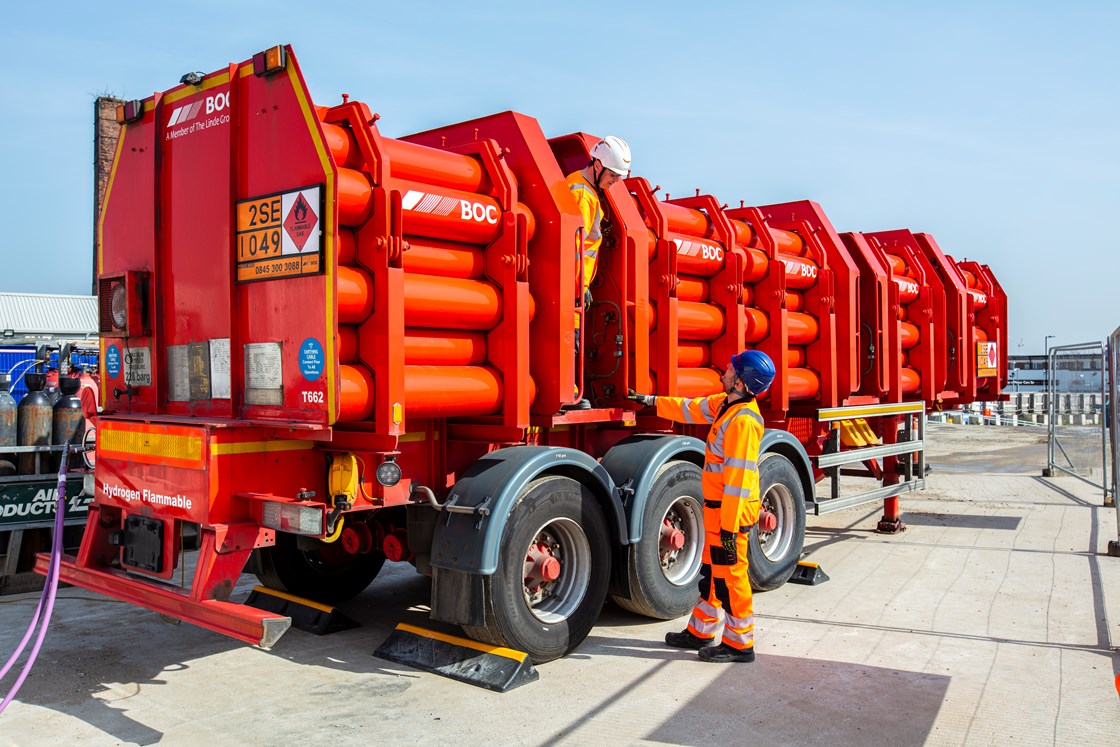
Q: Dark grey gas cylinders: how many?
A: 3